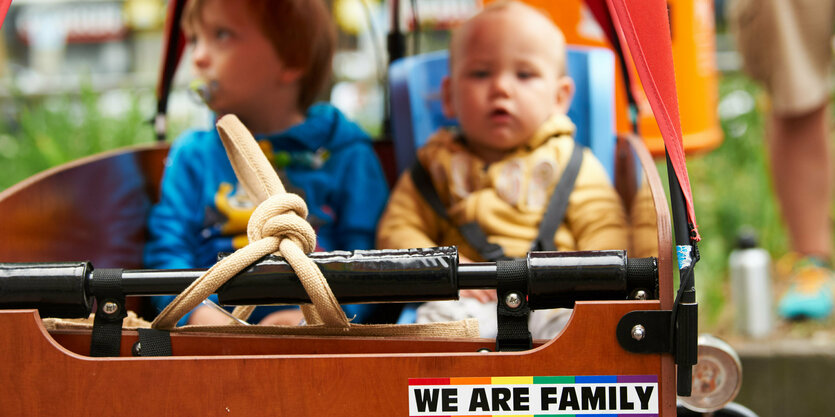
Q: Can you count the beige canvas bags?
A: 1